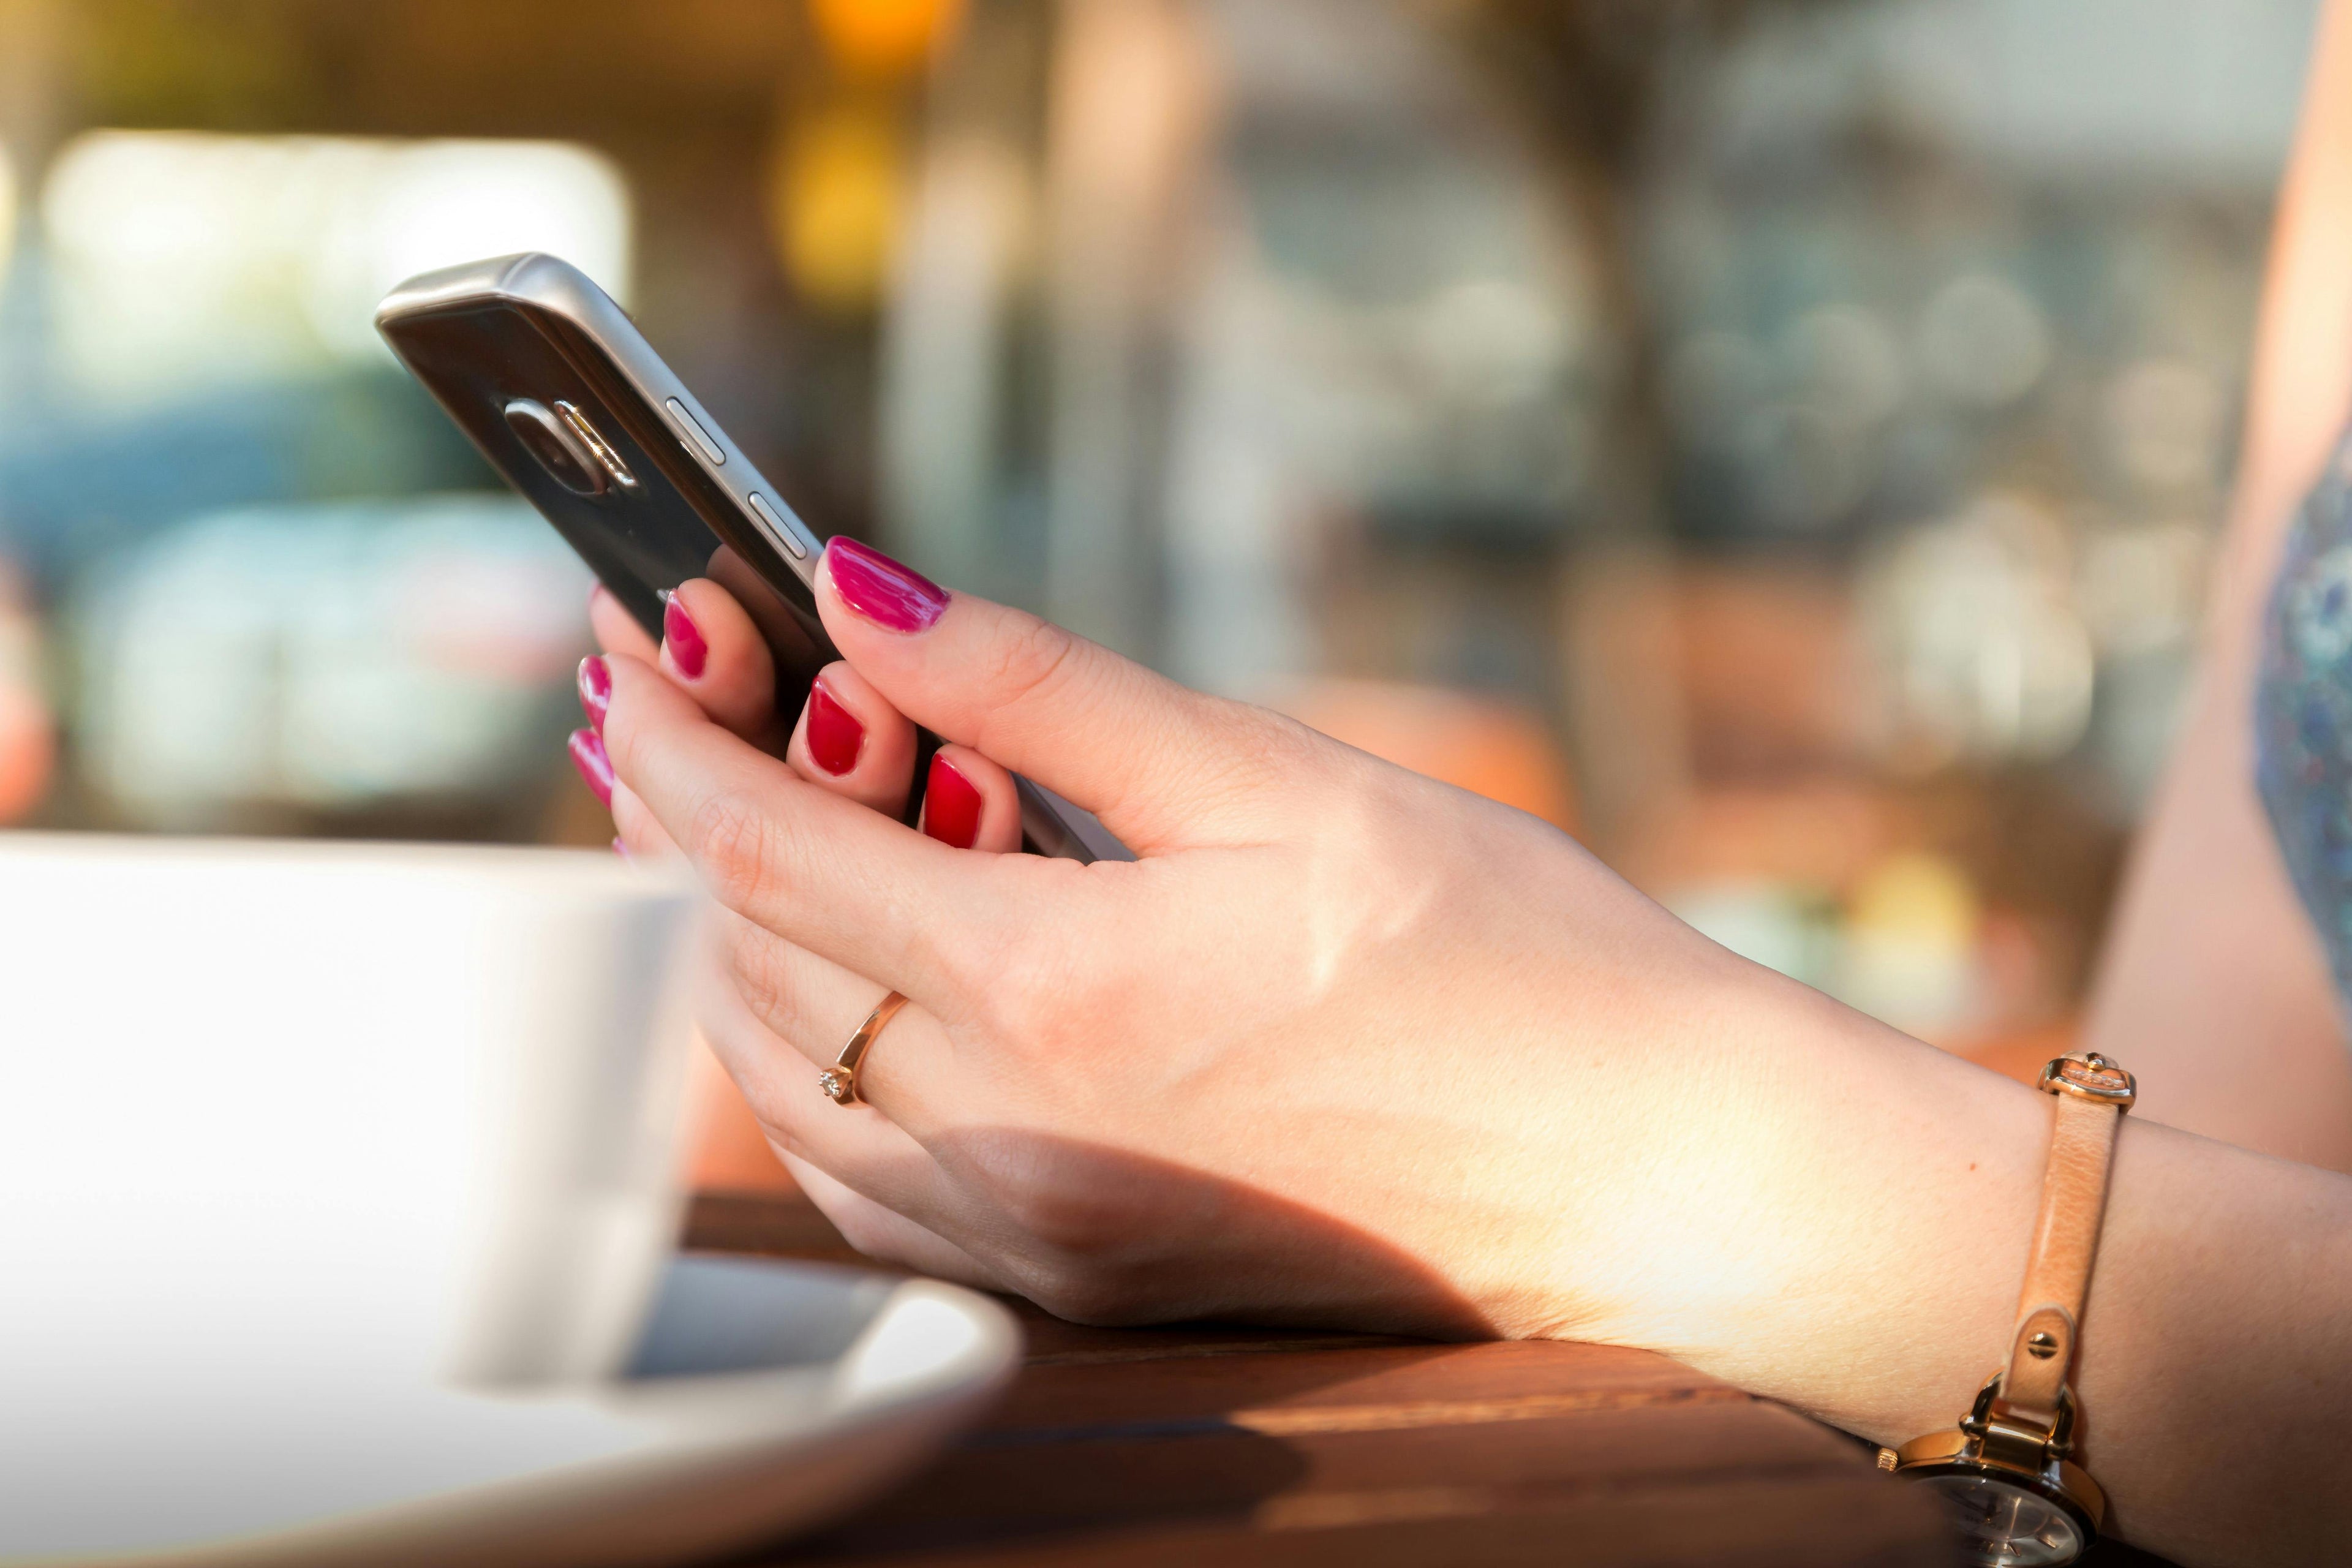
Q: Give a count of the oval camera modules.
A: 1